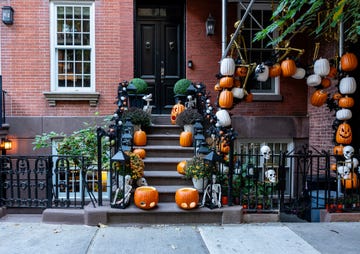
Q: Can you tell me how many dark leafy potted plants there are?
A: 2